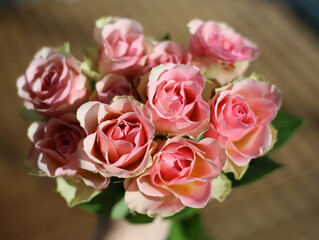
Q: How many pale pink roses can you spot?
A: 10